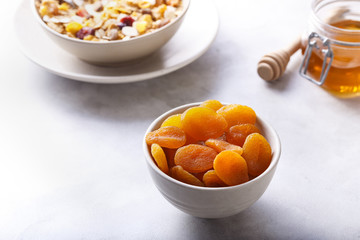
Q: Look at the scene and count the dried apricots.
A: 13